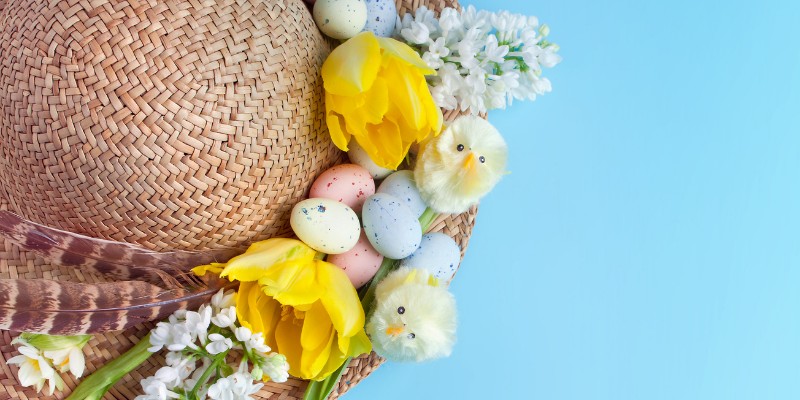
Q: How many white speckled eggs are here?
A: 3